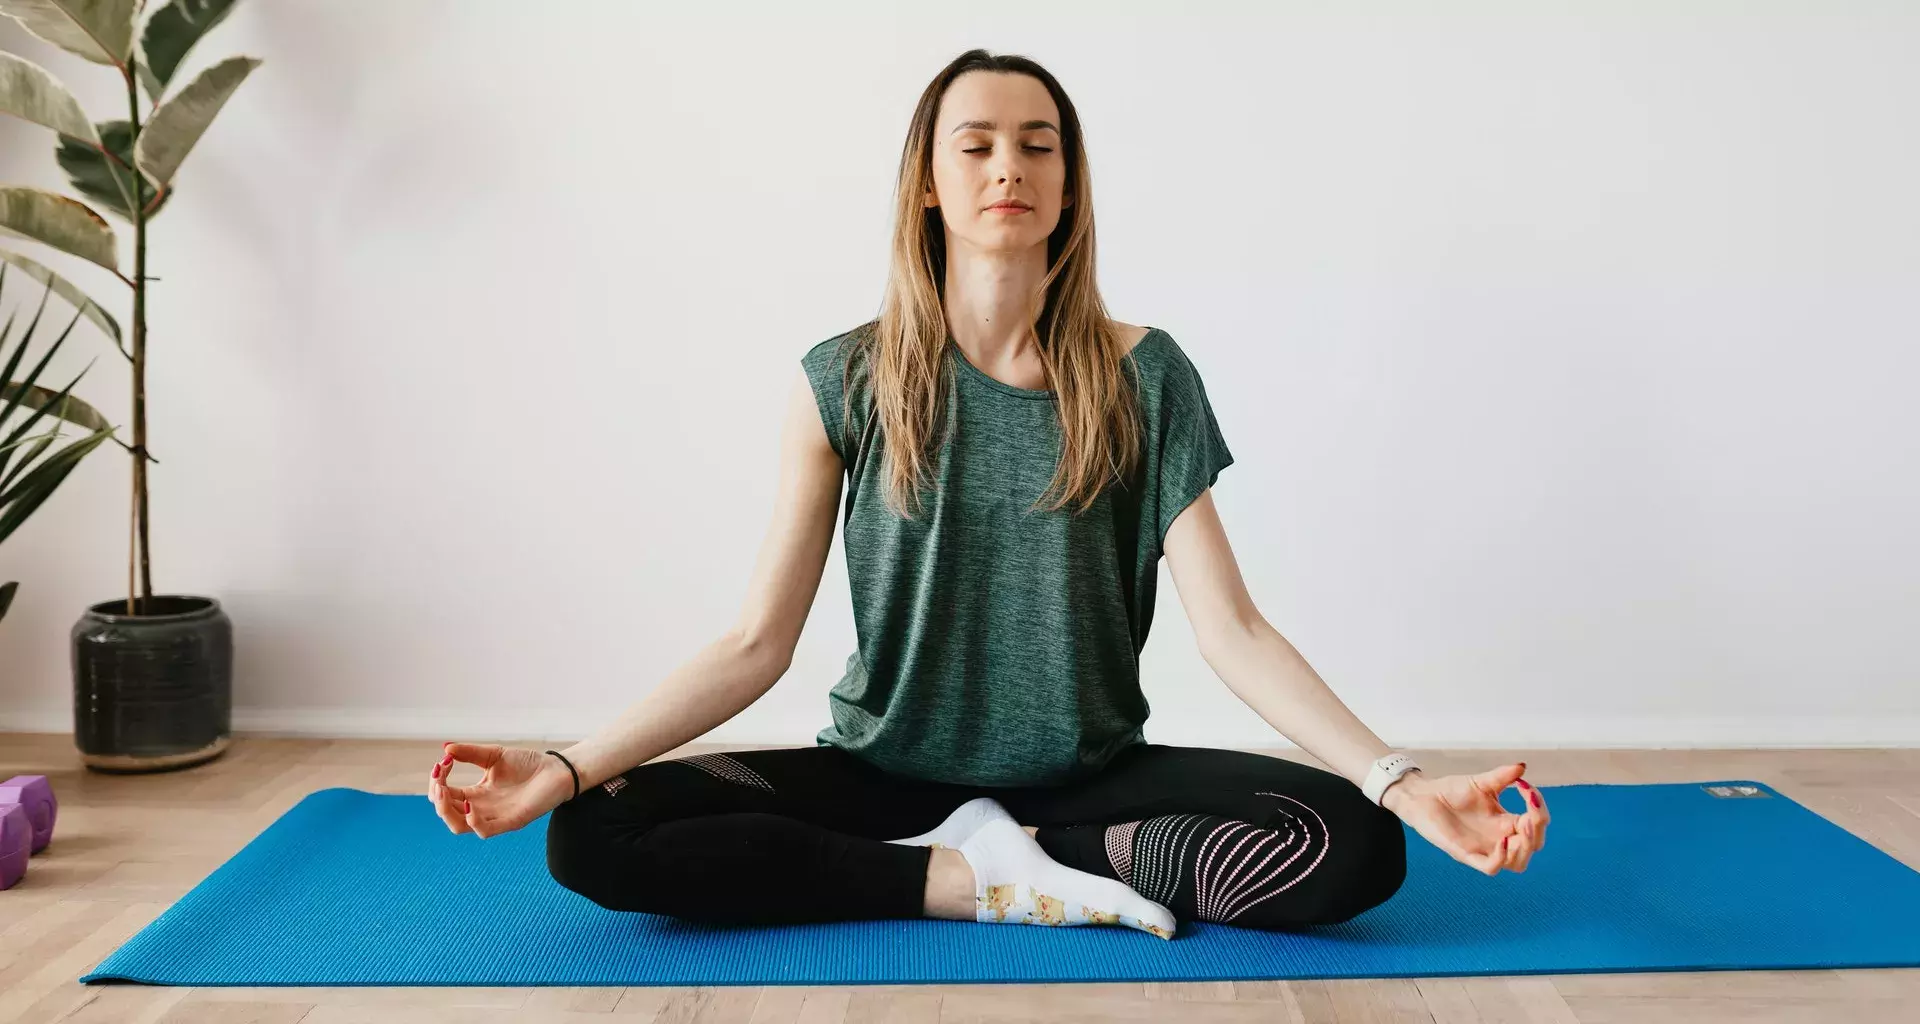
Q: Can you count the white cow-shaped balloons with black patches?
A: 0